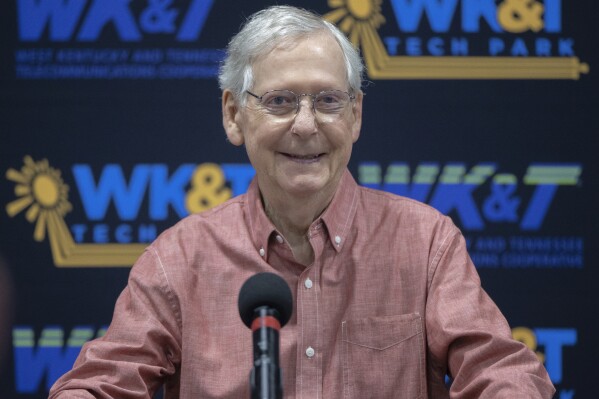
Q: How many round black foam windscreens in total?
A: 1